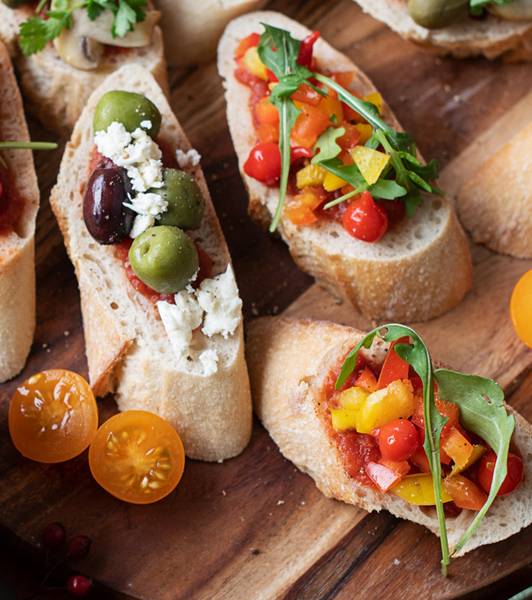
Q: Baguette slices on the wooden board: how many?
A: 8